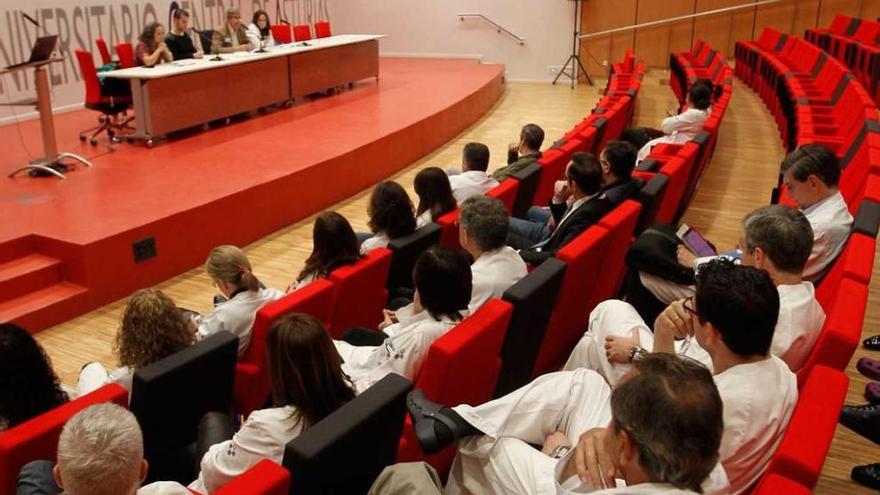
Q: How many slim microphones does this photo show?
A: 4